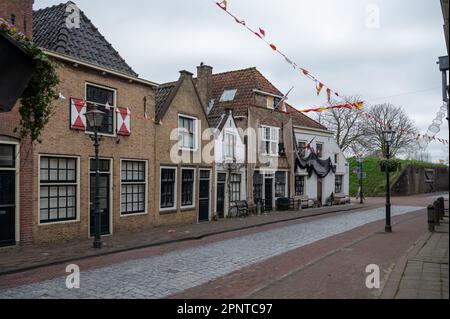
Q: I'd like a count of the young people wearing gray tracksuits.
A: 0